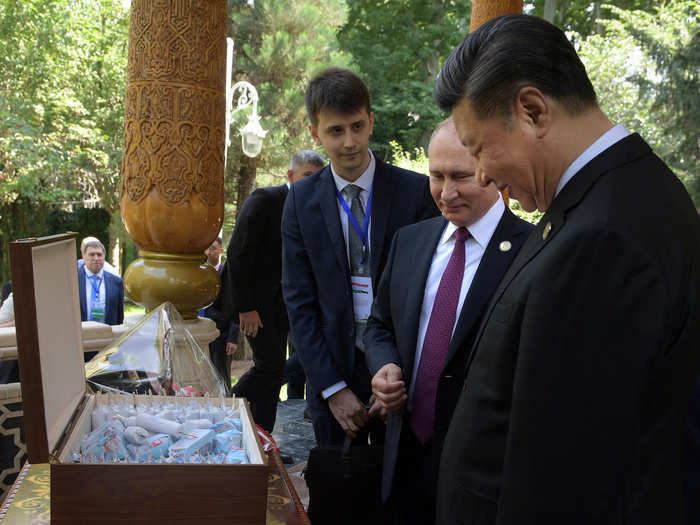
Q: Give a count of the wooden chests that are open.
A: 1